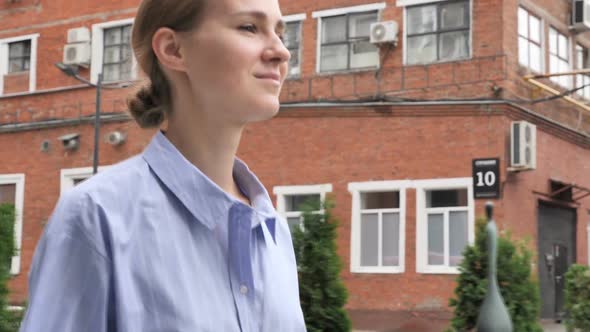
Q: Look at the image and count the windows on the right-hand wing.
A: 3